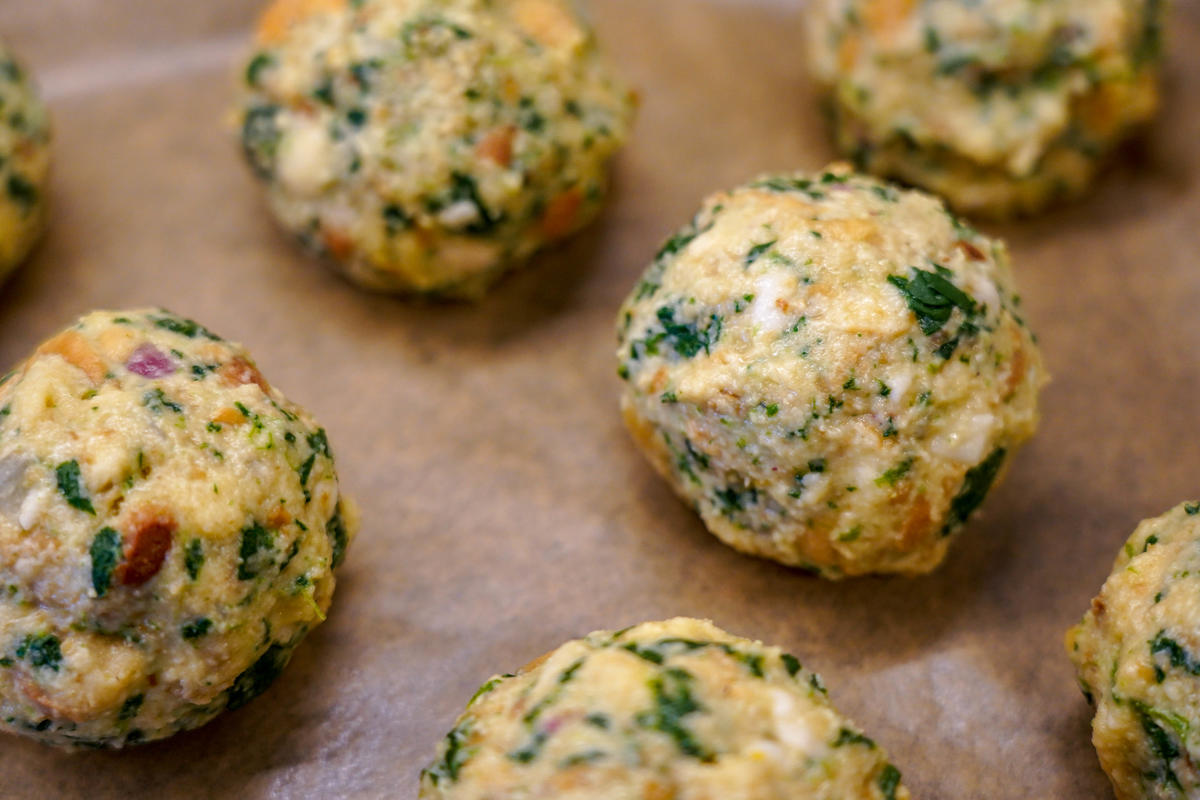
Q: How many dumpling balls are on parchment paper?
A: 7